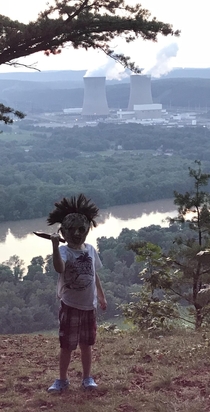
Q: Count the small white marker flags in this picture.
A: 0